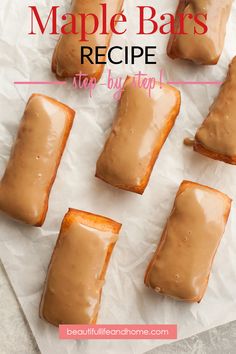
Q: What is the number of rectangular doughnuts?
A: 7